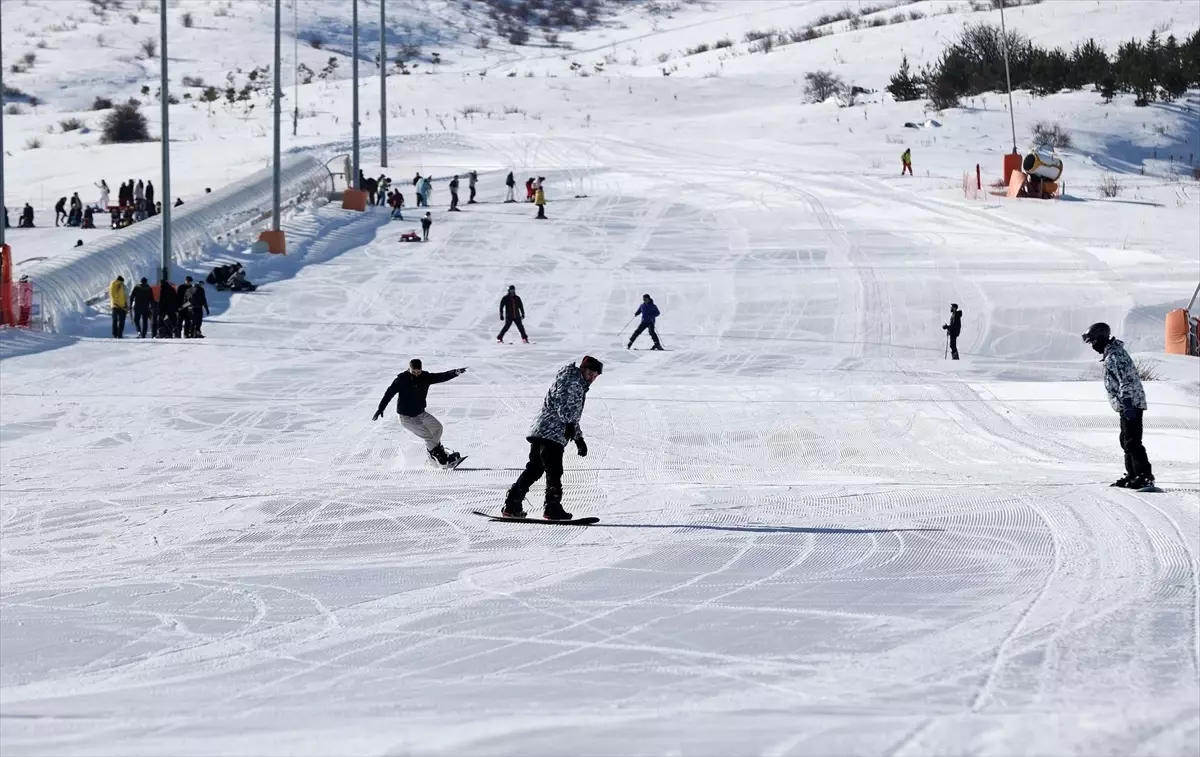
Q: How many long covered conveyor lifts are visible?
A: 1